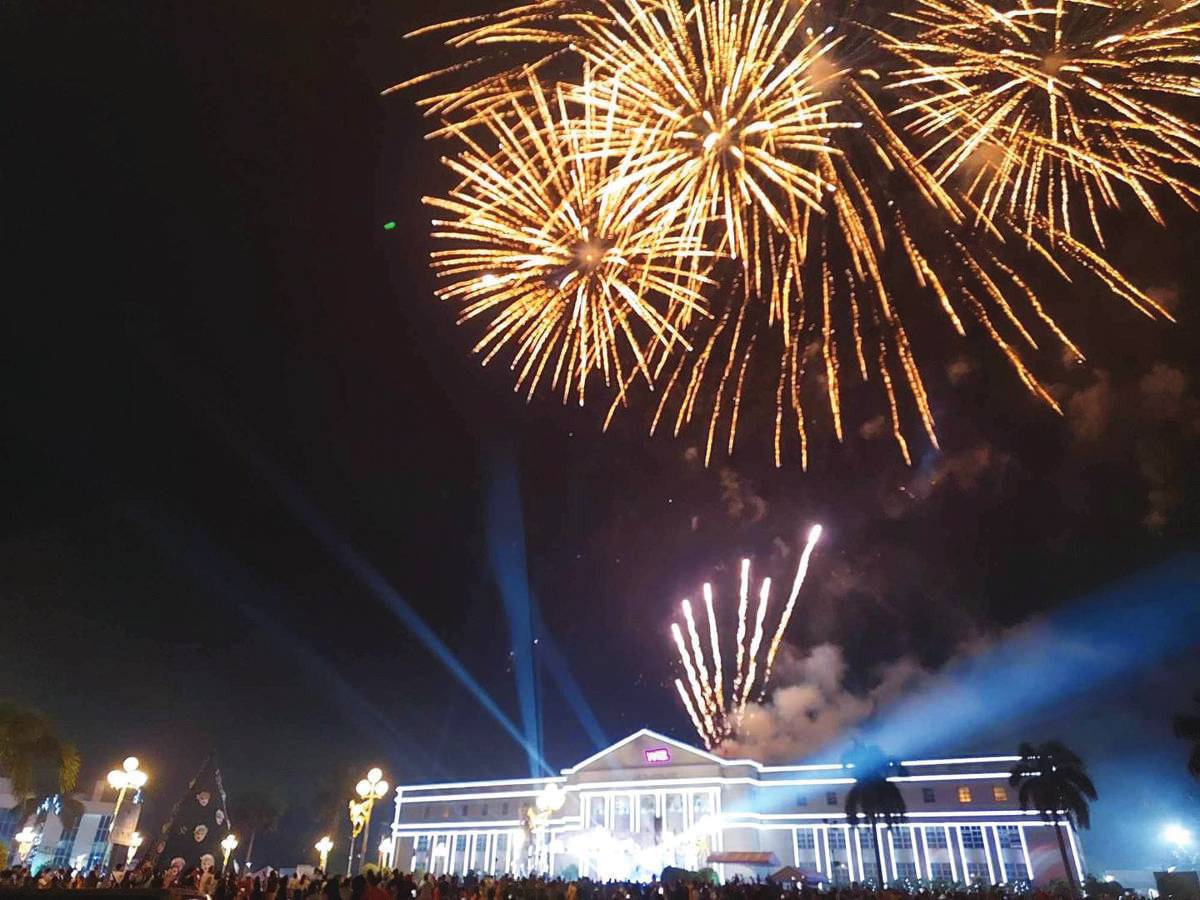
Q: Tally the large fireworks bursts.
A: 3